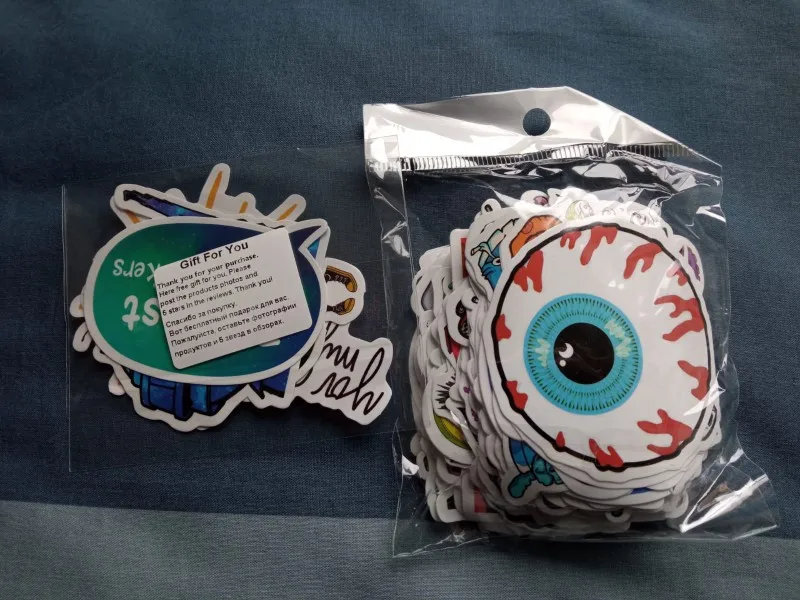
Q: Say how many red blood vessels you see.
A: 12